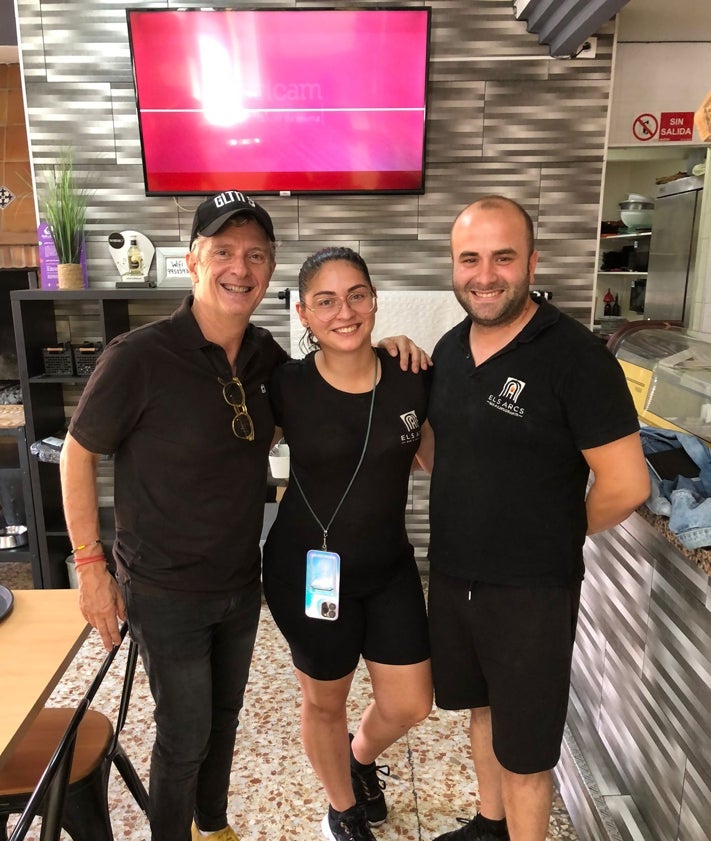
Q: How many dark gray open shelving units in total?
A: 1